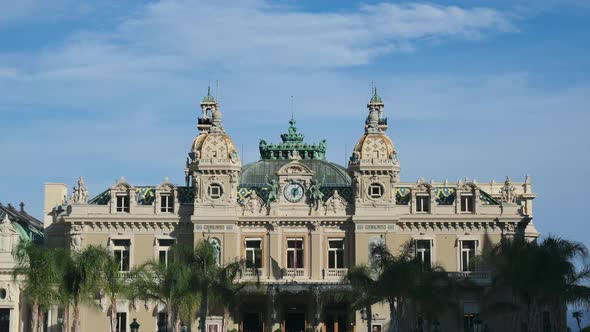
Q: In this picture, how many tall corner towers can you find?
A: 2